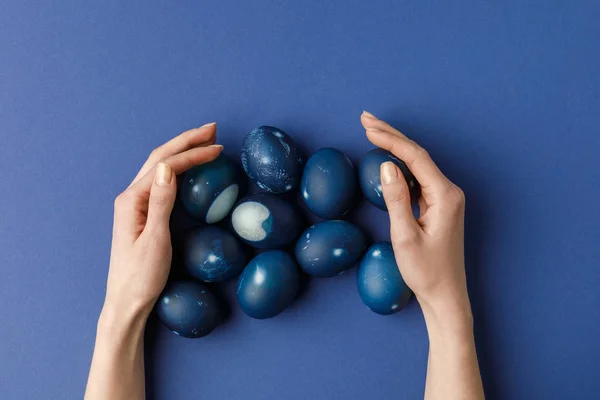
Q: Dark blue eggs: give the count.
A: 10